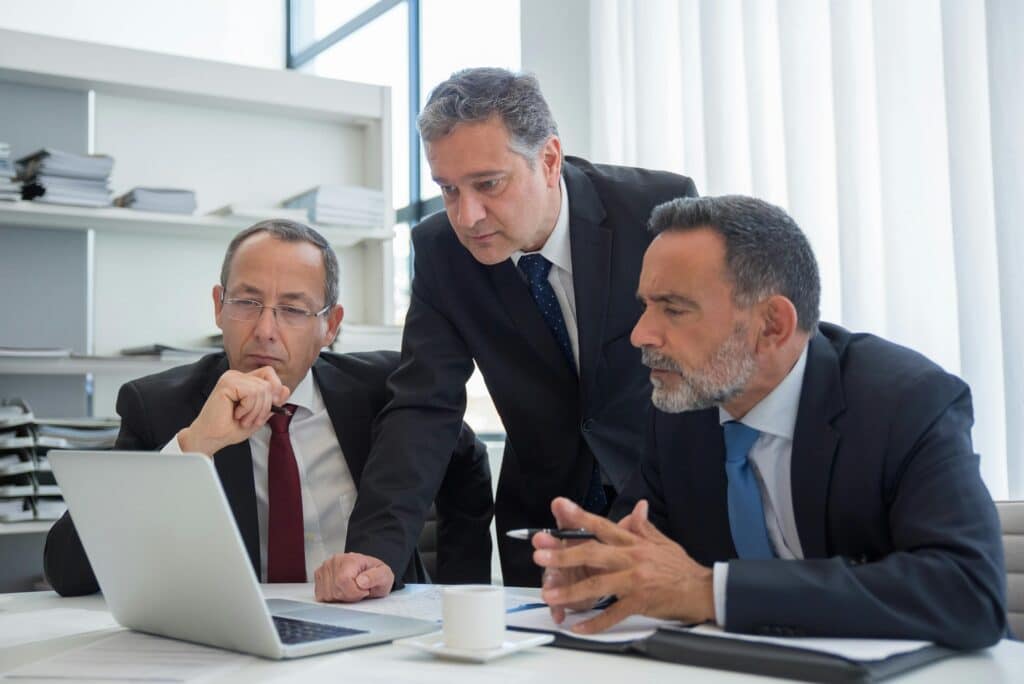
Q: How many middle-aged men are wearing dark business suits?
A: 3